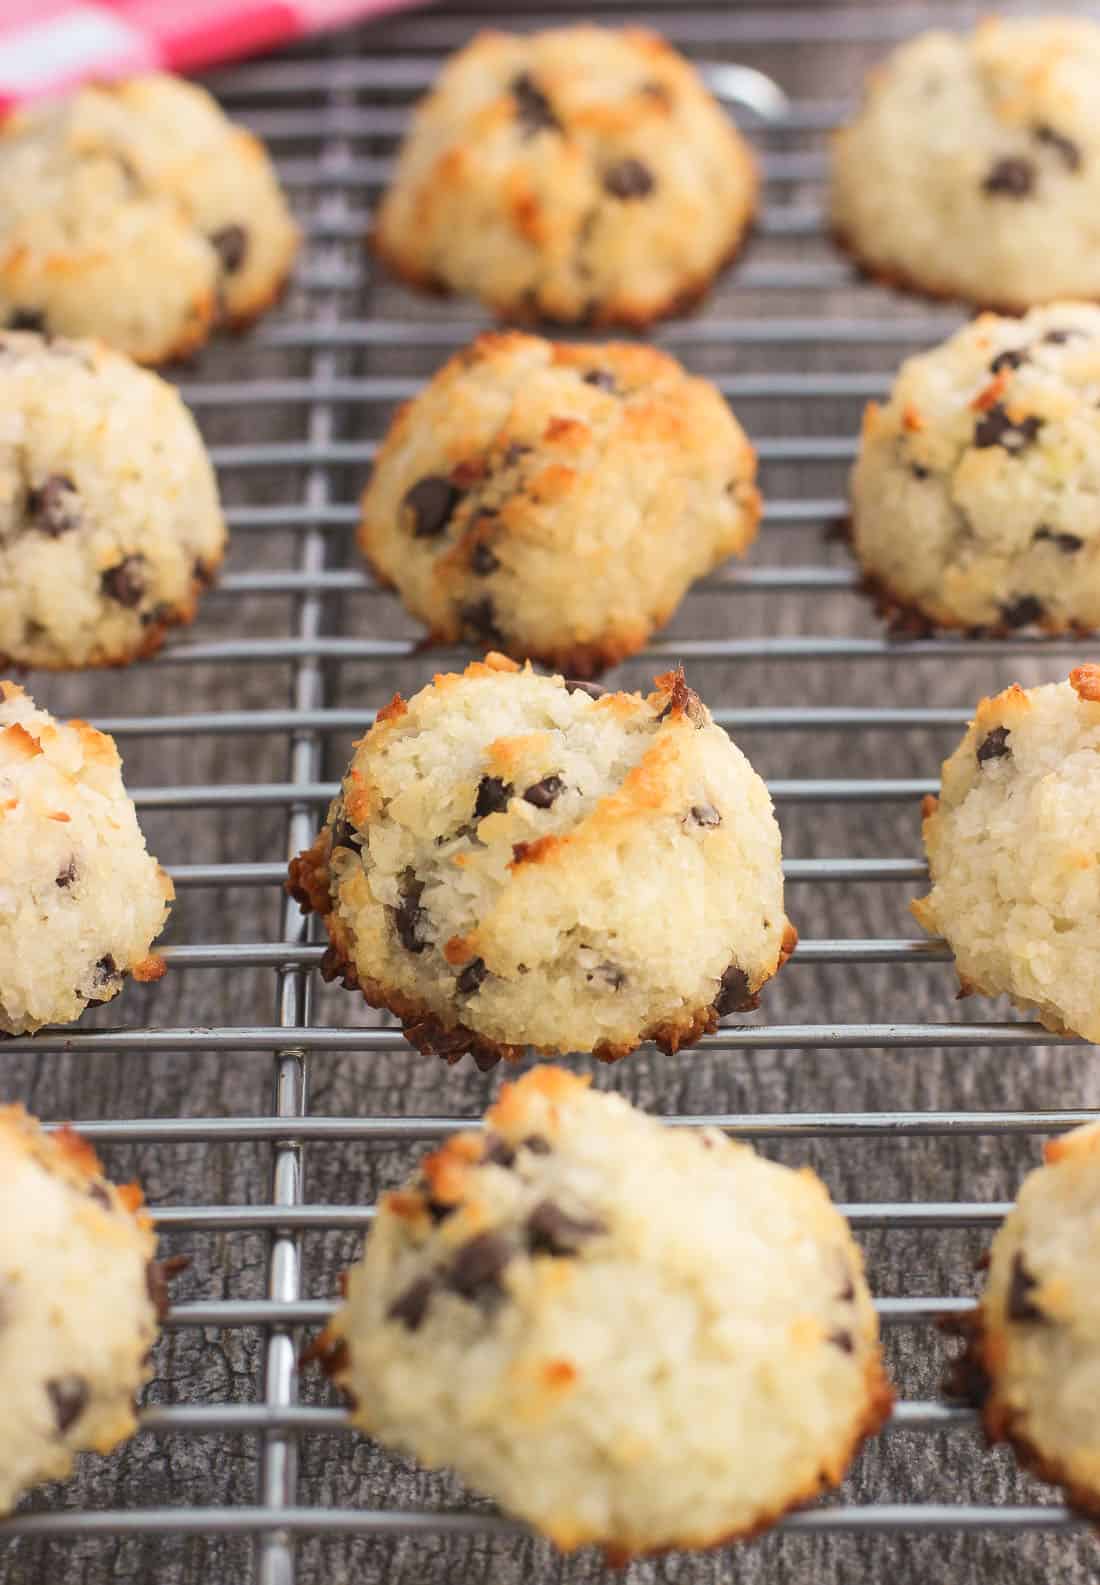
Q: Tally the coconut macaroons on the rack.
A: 12